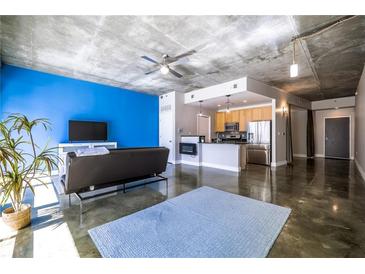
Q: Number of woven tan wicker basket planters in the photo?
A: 1